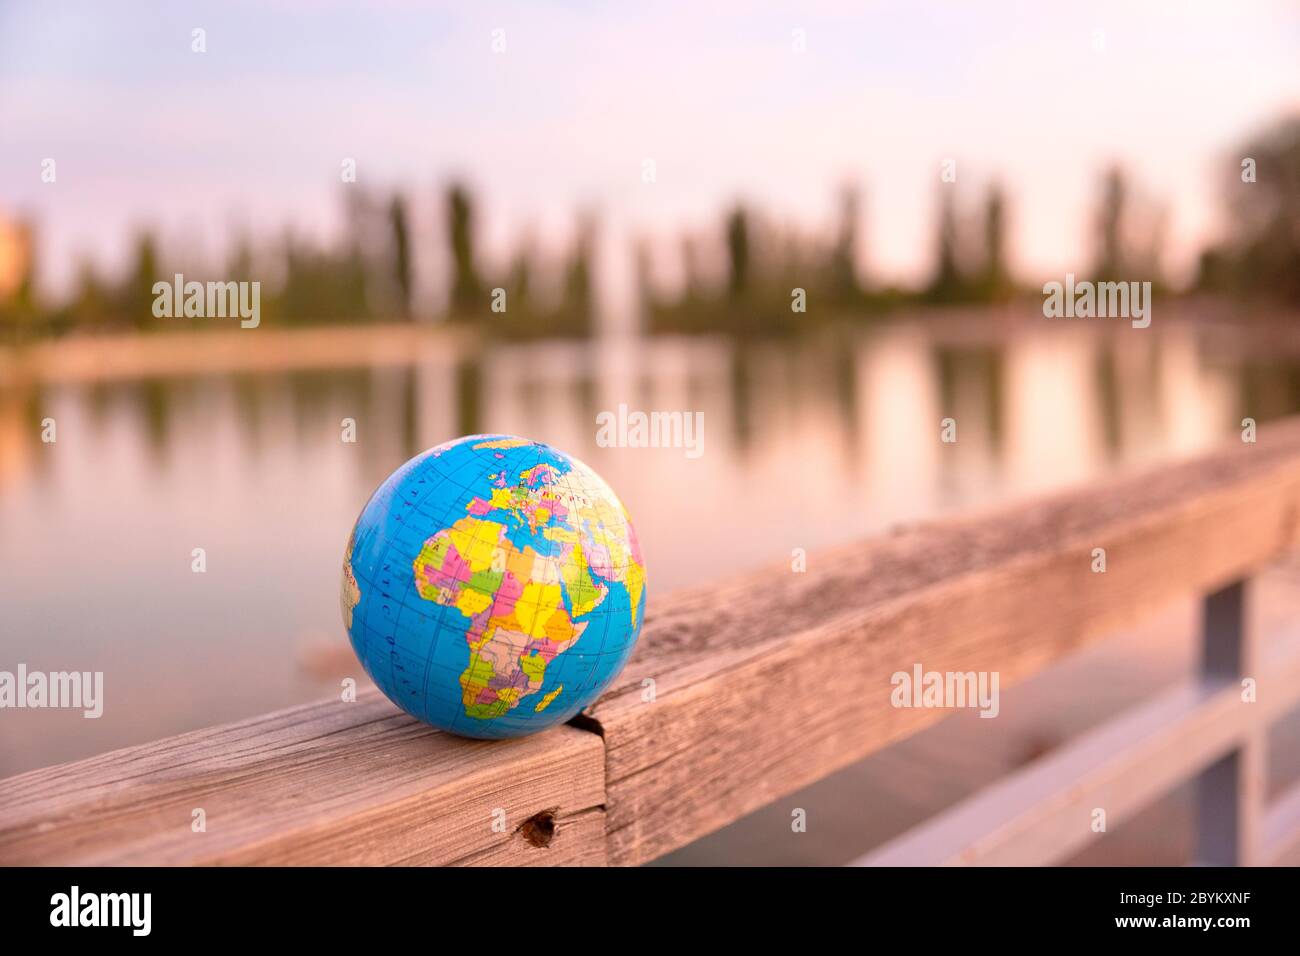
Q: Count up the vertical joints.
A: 1